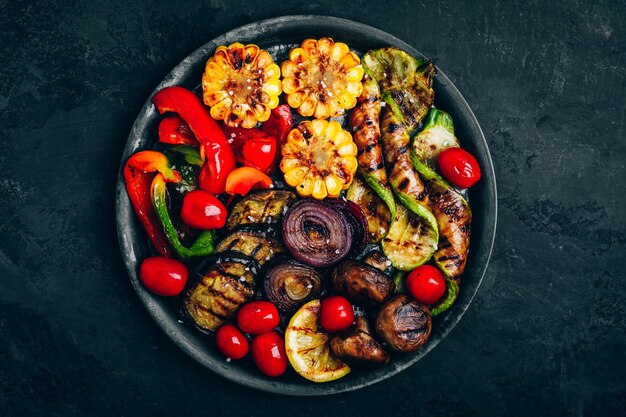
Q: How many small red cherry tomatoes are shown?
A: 8